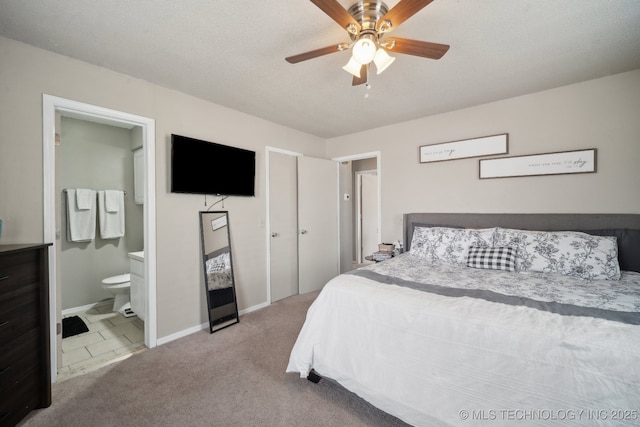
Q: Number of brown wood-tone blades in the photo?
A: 5